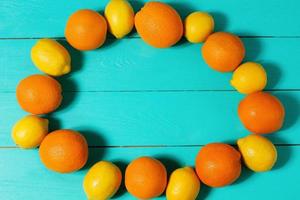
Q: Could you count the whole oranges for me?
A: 8